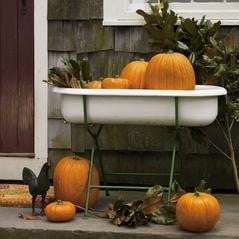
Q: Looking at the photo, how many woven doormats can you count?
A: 1